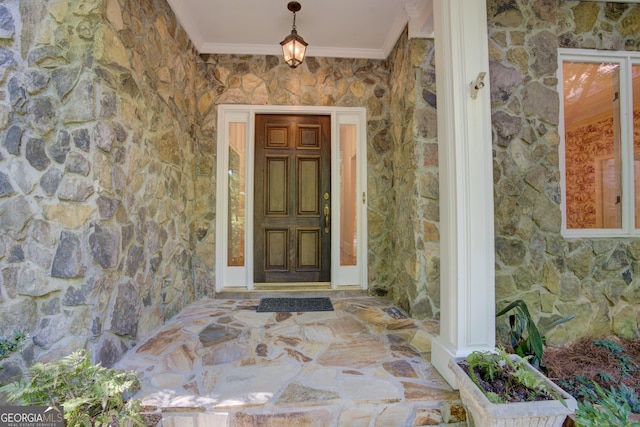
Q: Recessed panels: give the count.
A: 6